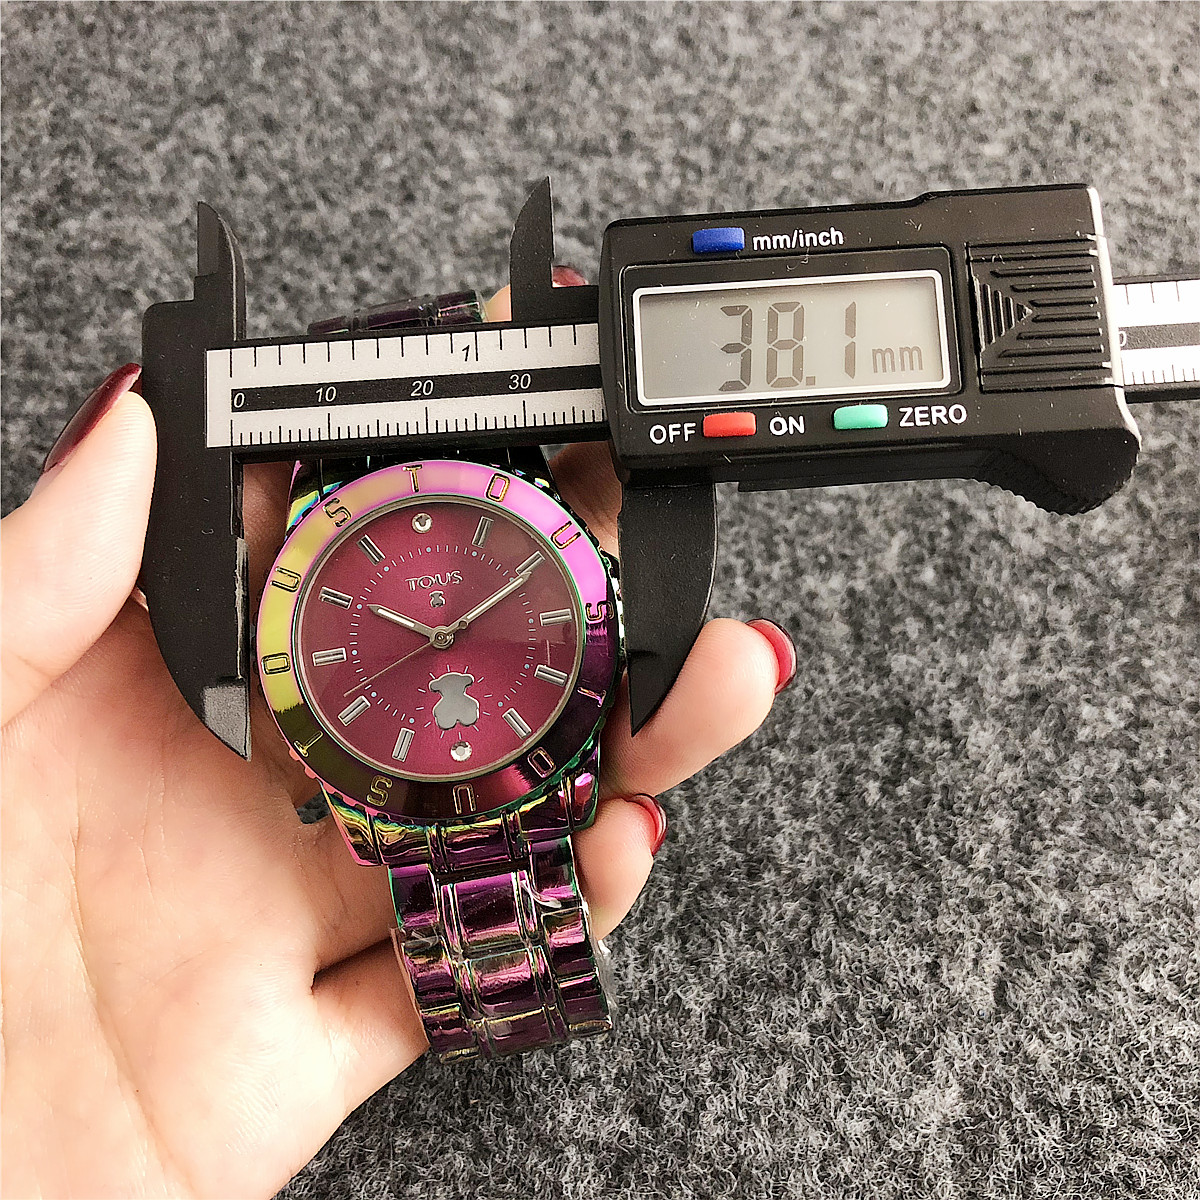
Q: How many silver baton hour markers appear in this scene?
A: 10